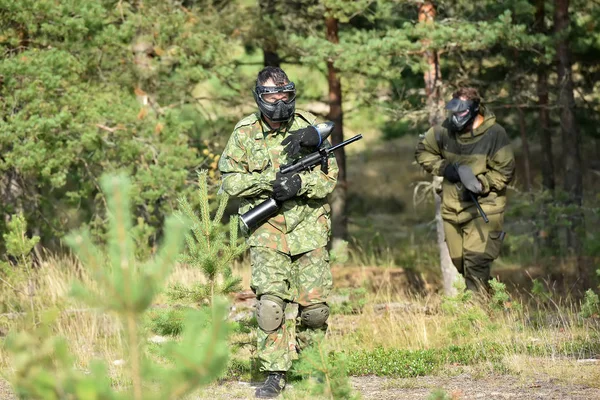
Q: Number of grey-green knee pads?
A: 2